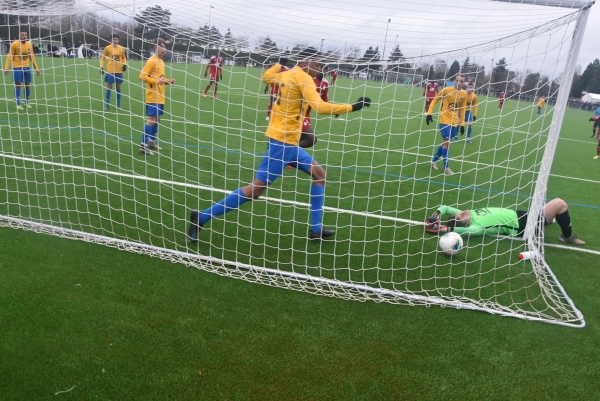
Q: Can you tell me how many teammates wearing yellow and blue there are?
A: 7